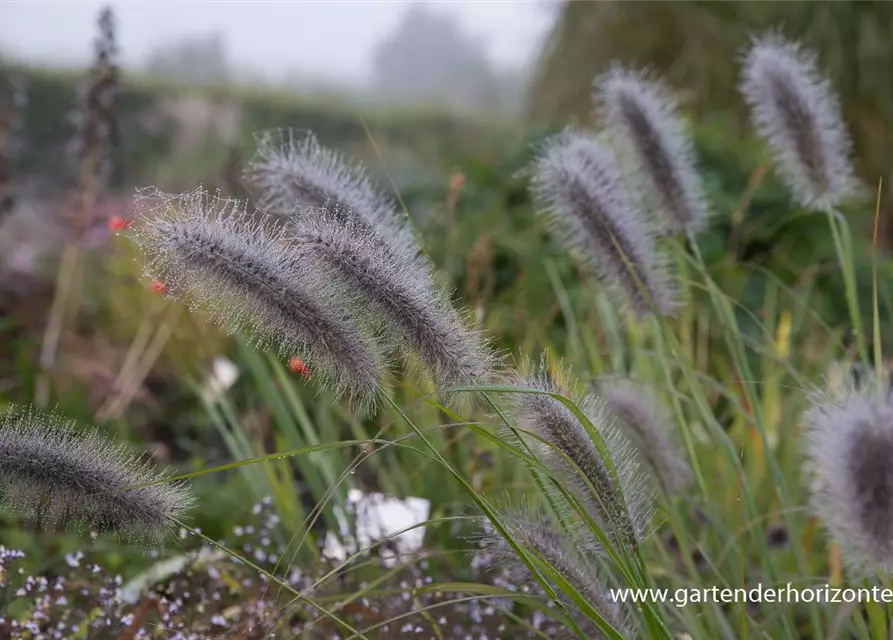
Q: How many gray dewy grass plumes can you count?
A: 11